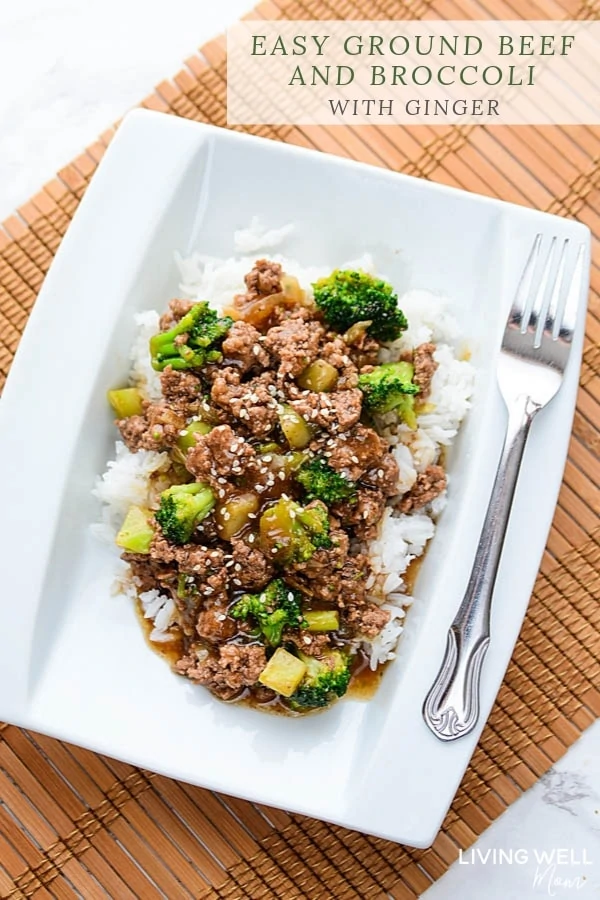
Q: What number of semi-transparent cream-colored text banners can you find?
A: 1